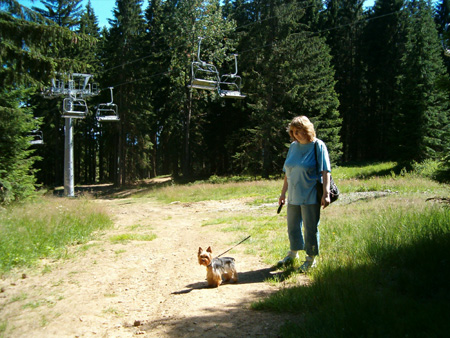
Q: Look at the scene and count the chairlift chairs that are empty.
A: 5